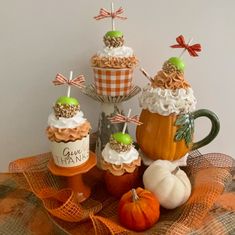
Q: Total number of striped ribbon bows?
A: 3